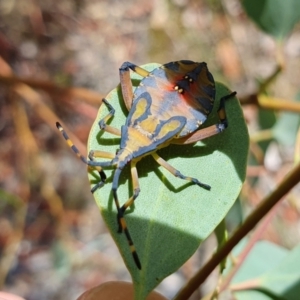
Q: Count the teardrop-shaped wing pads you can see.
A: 2